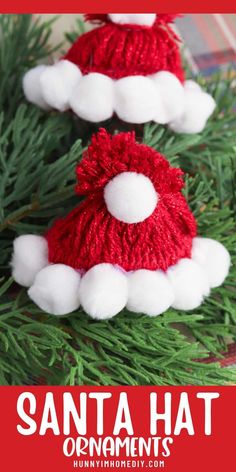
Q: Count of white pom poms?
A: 14